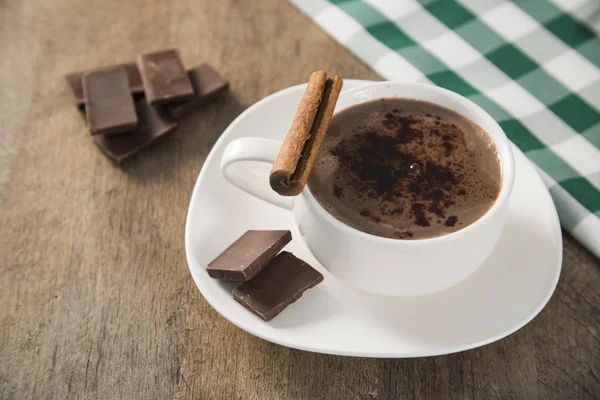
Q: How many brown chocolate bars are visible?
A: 7